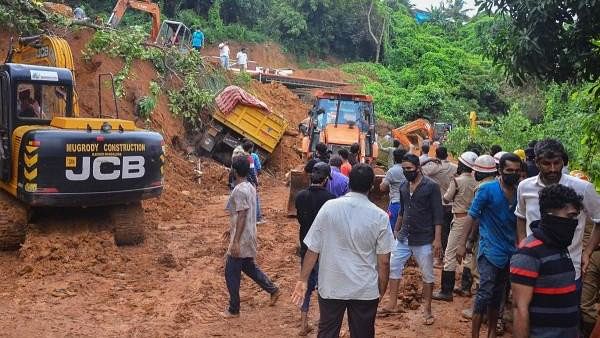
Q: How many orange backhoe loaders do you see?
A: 1